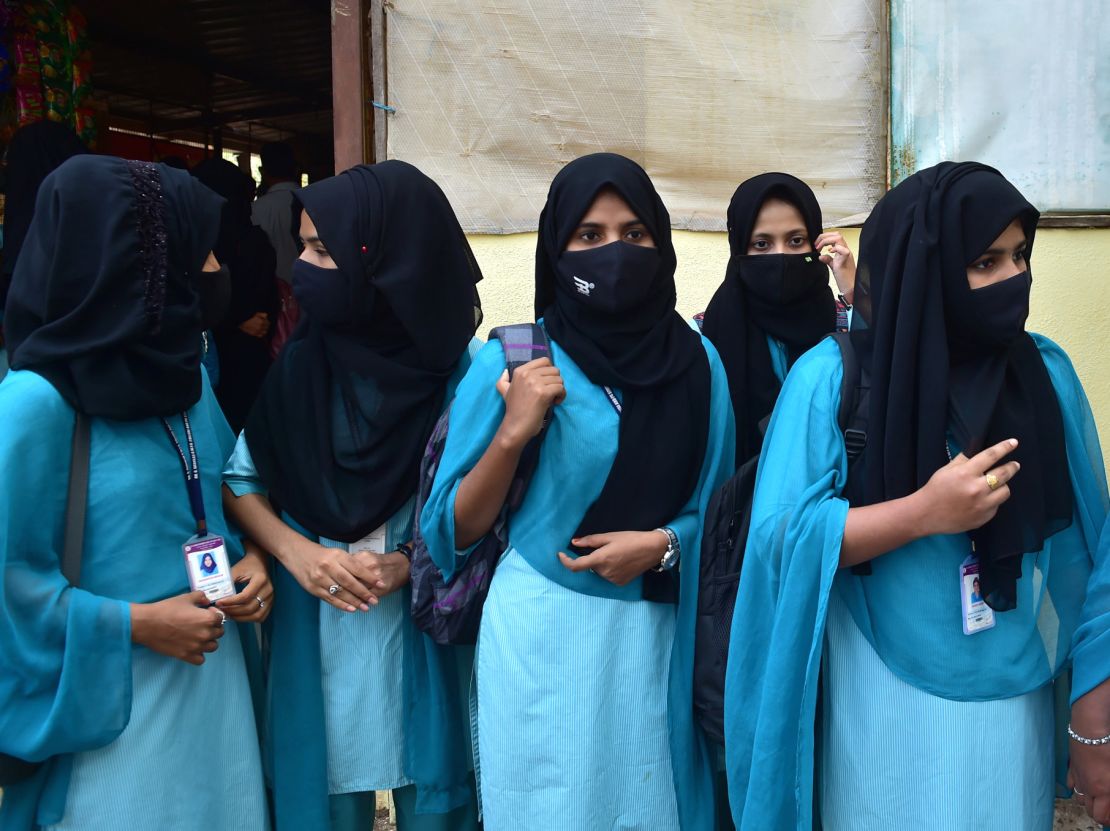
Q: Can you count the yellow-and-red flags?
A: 0